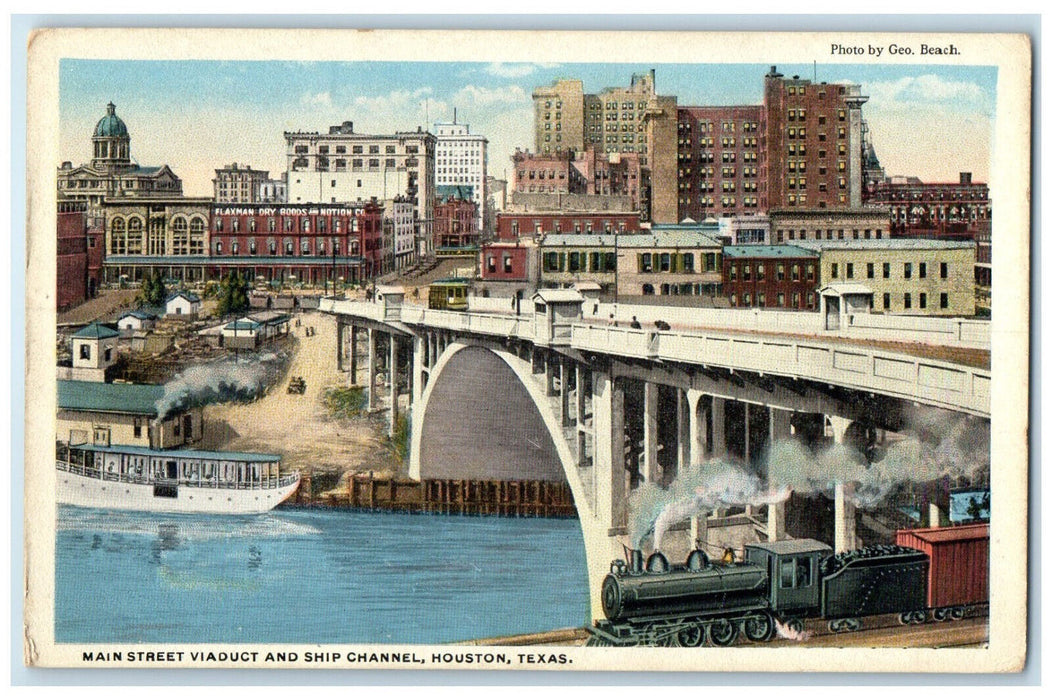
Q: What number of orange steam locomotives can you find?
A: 0